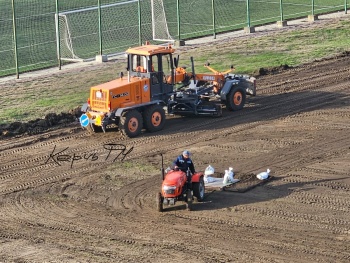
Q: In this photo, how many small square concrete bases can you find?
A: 5